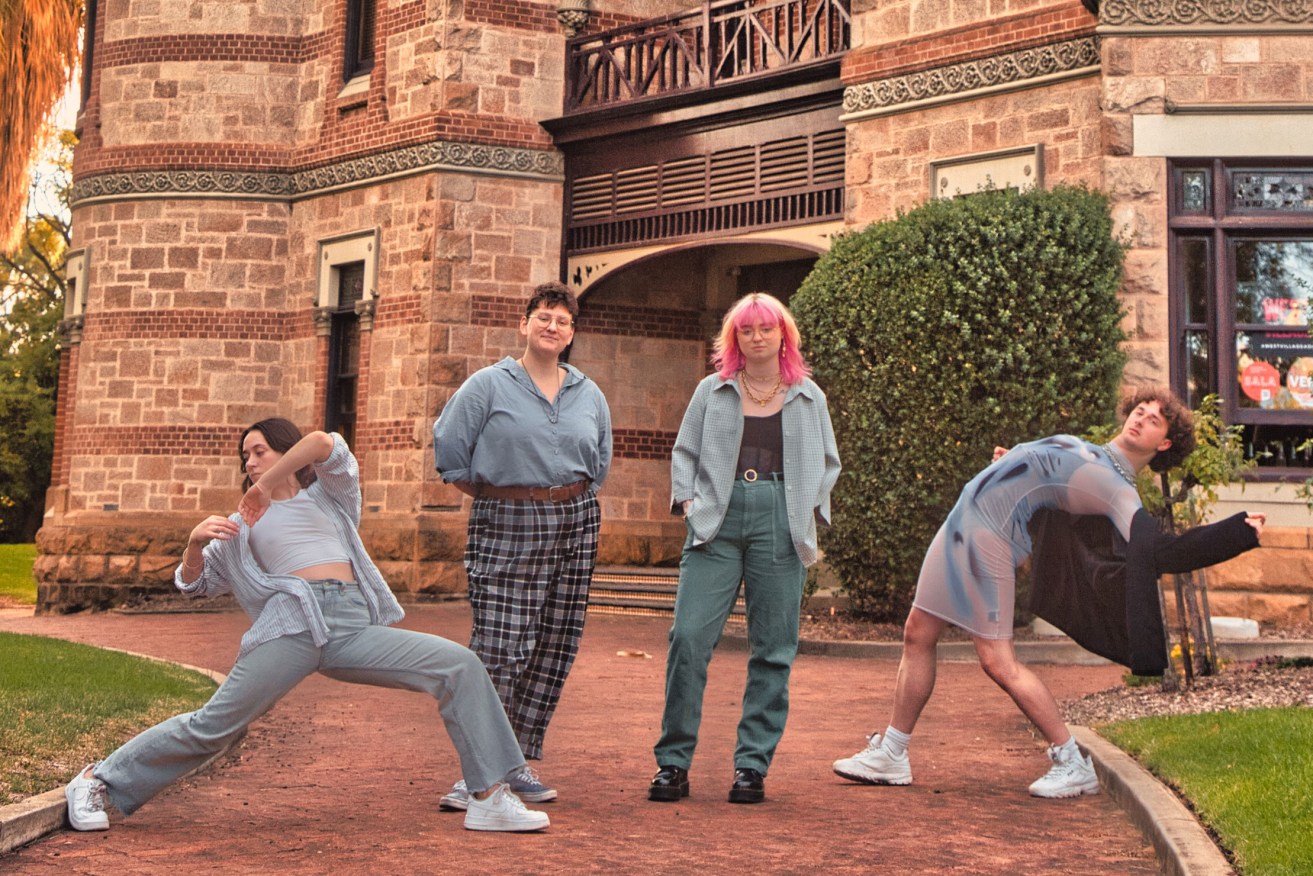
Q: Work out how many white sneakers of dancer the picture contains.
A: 4